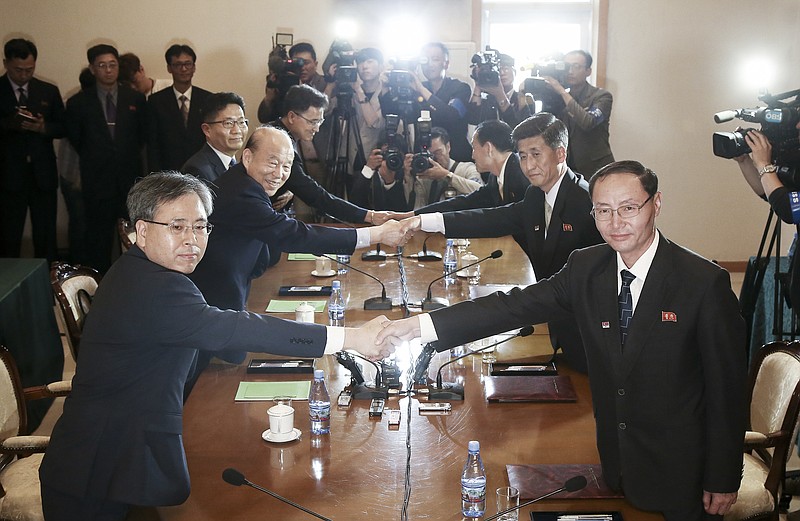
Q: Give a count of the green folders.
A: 3